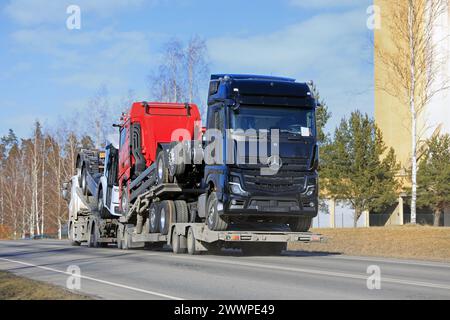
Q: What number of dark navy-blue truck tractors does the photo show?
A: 1